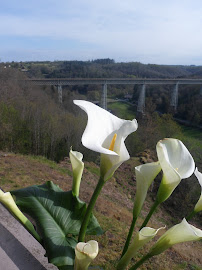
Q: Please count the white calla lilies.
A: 9